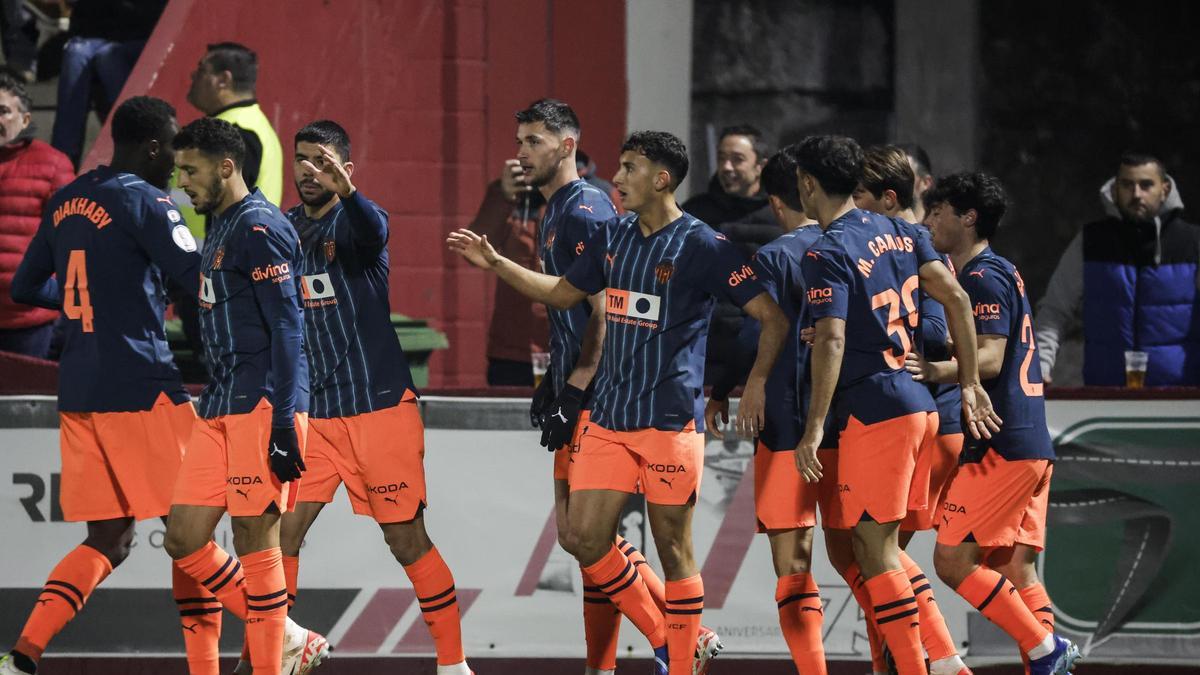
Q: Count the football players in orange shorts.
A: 9